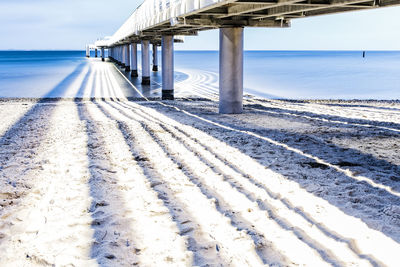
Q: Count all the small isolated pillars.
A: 1